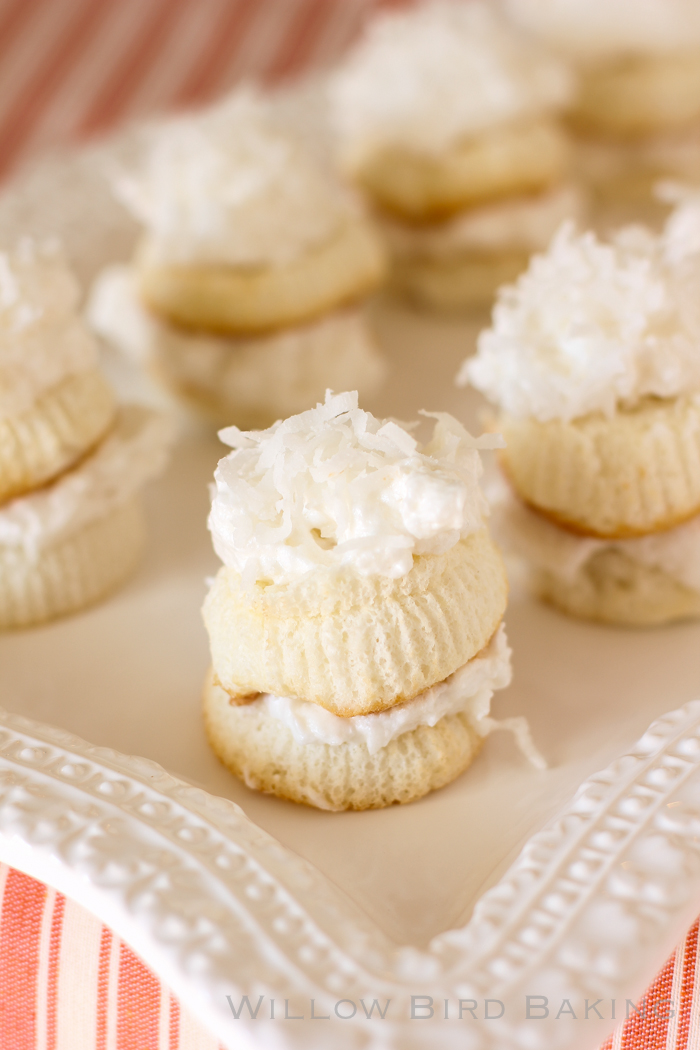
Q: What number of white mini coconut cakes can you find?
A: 6